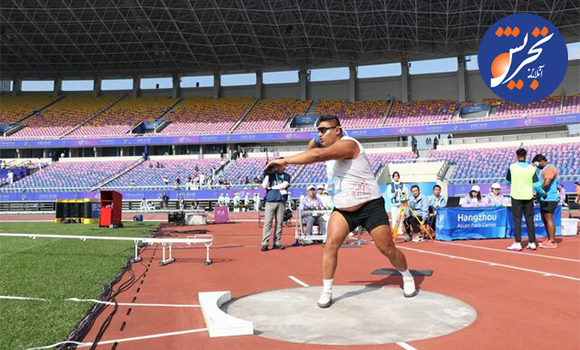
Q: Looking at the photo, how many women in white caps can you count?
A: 2